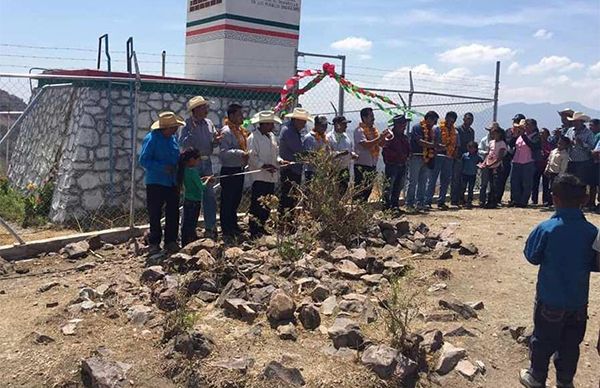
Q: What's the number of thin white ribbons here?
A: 1